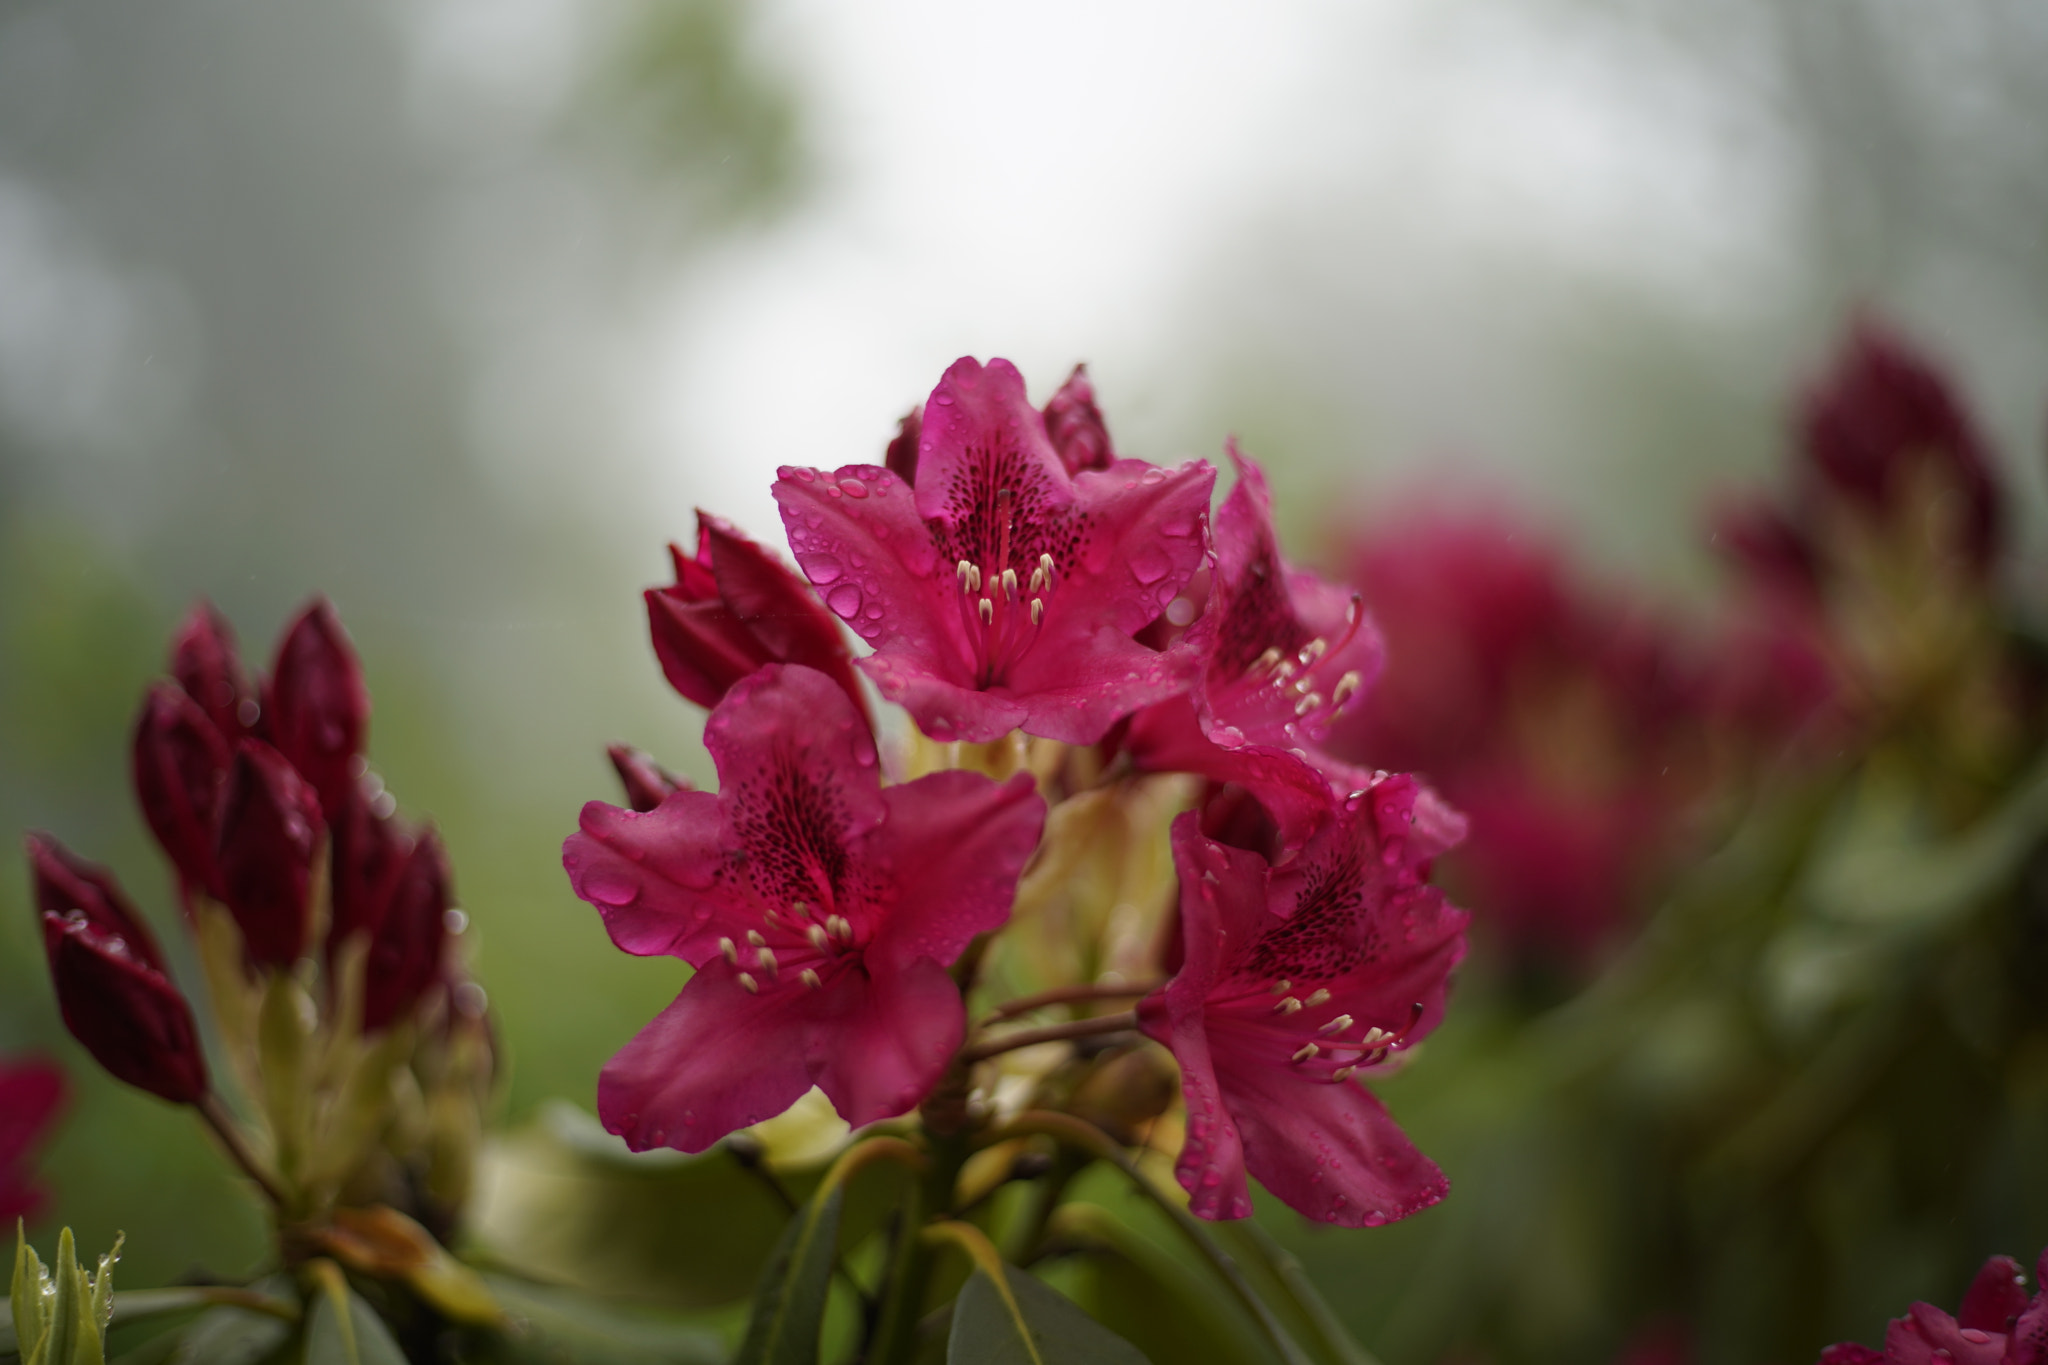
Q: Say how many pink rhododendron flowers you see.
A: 4